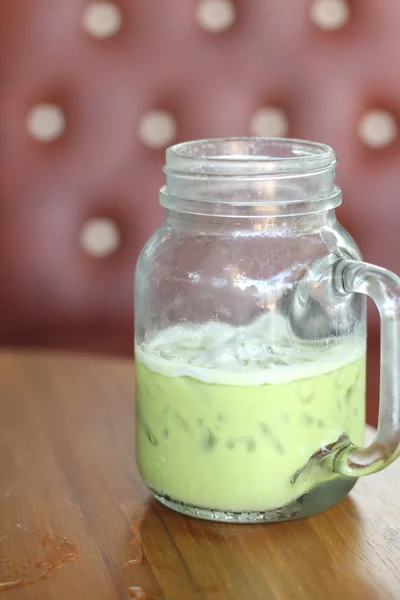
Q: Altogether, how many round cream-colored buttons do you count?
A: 8